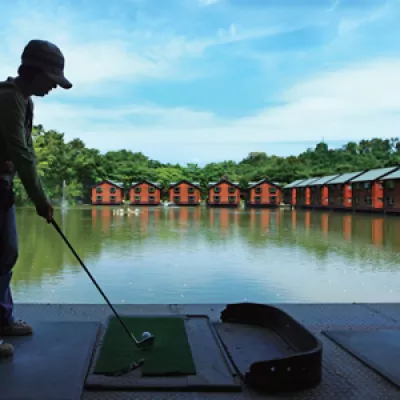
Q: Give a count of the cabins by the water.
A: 11